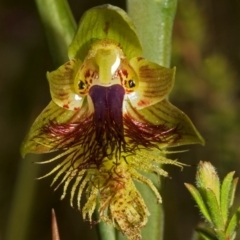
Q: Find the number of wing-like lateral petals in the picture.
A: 2